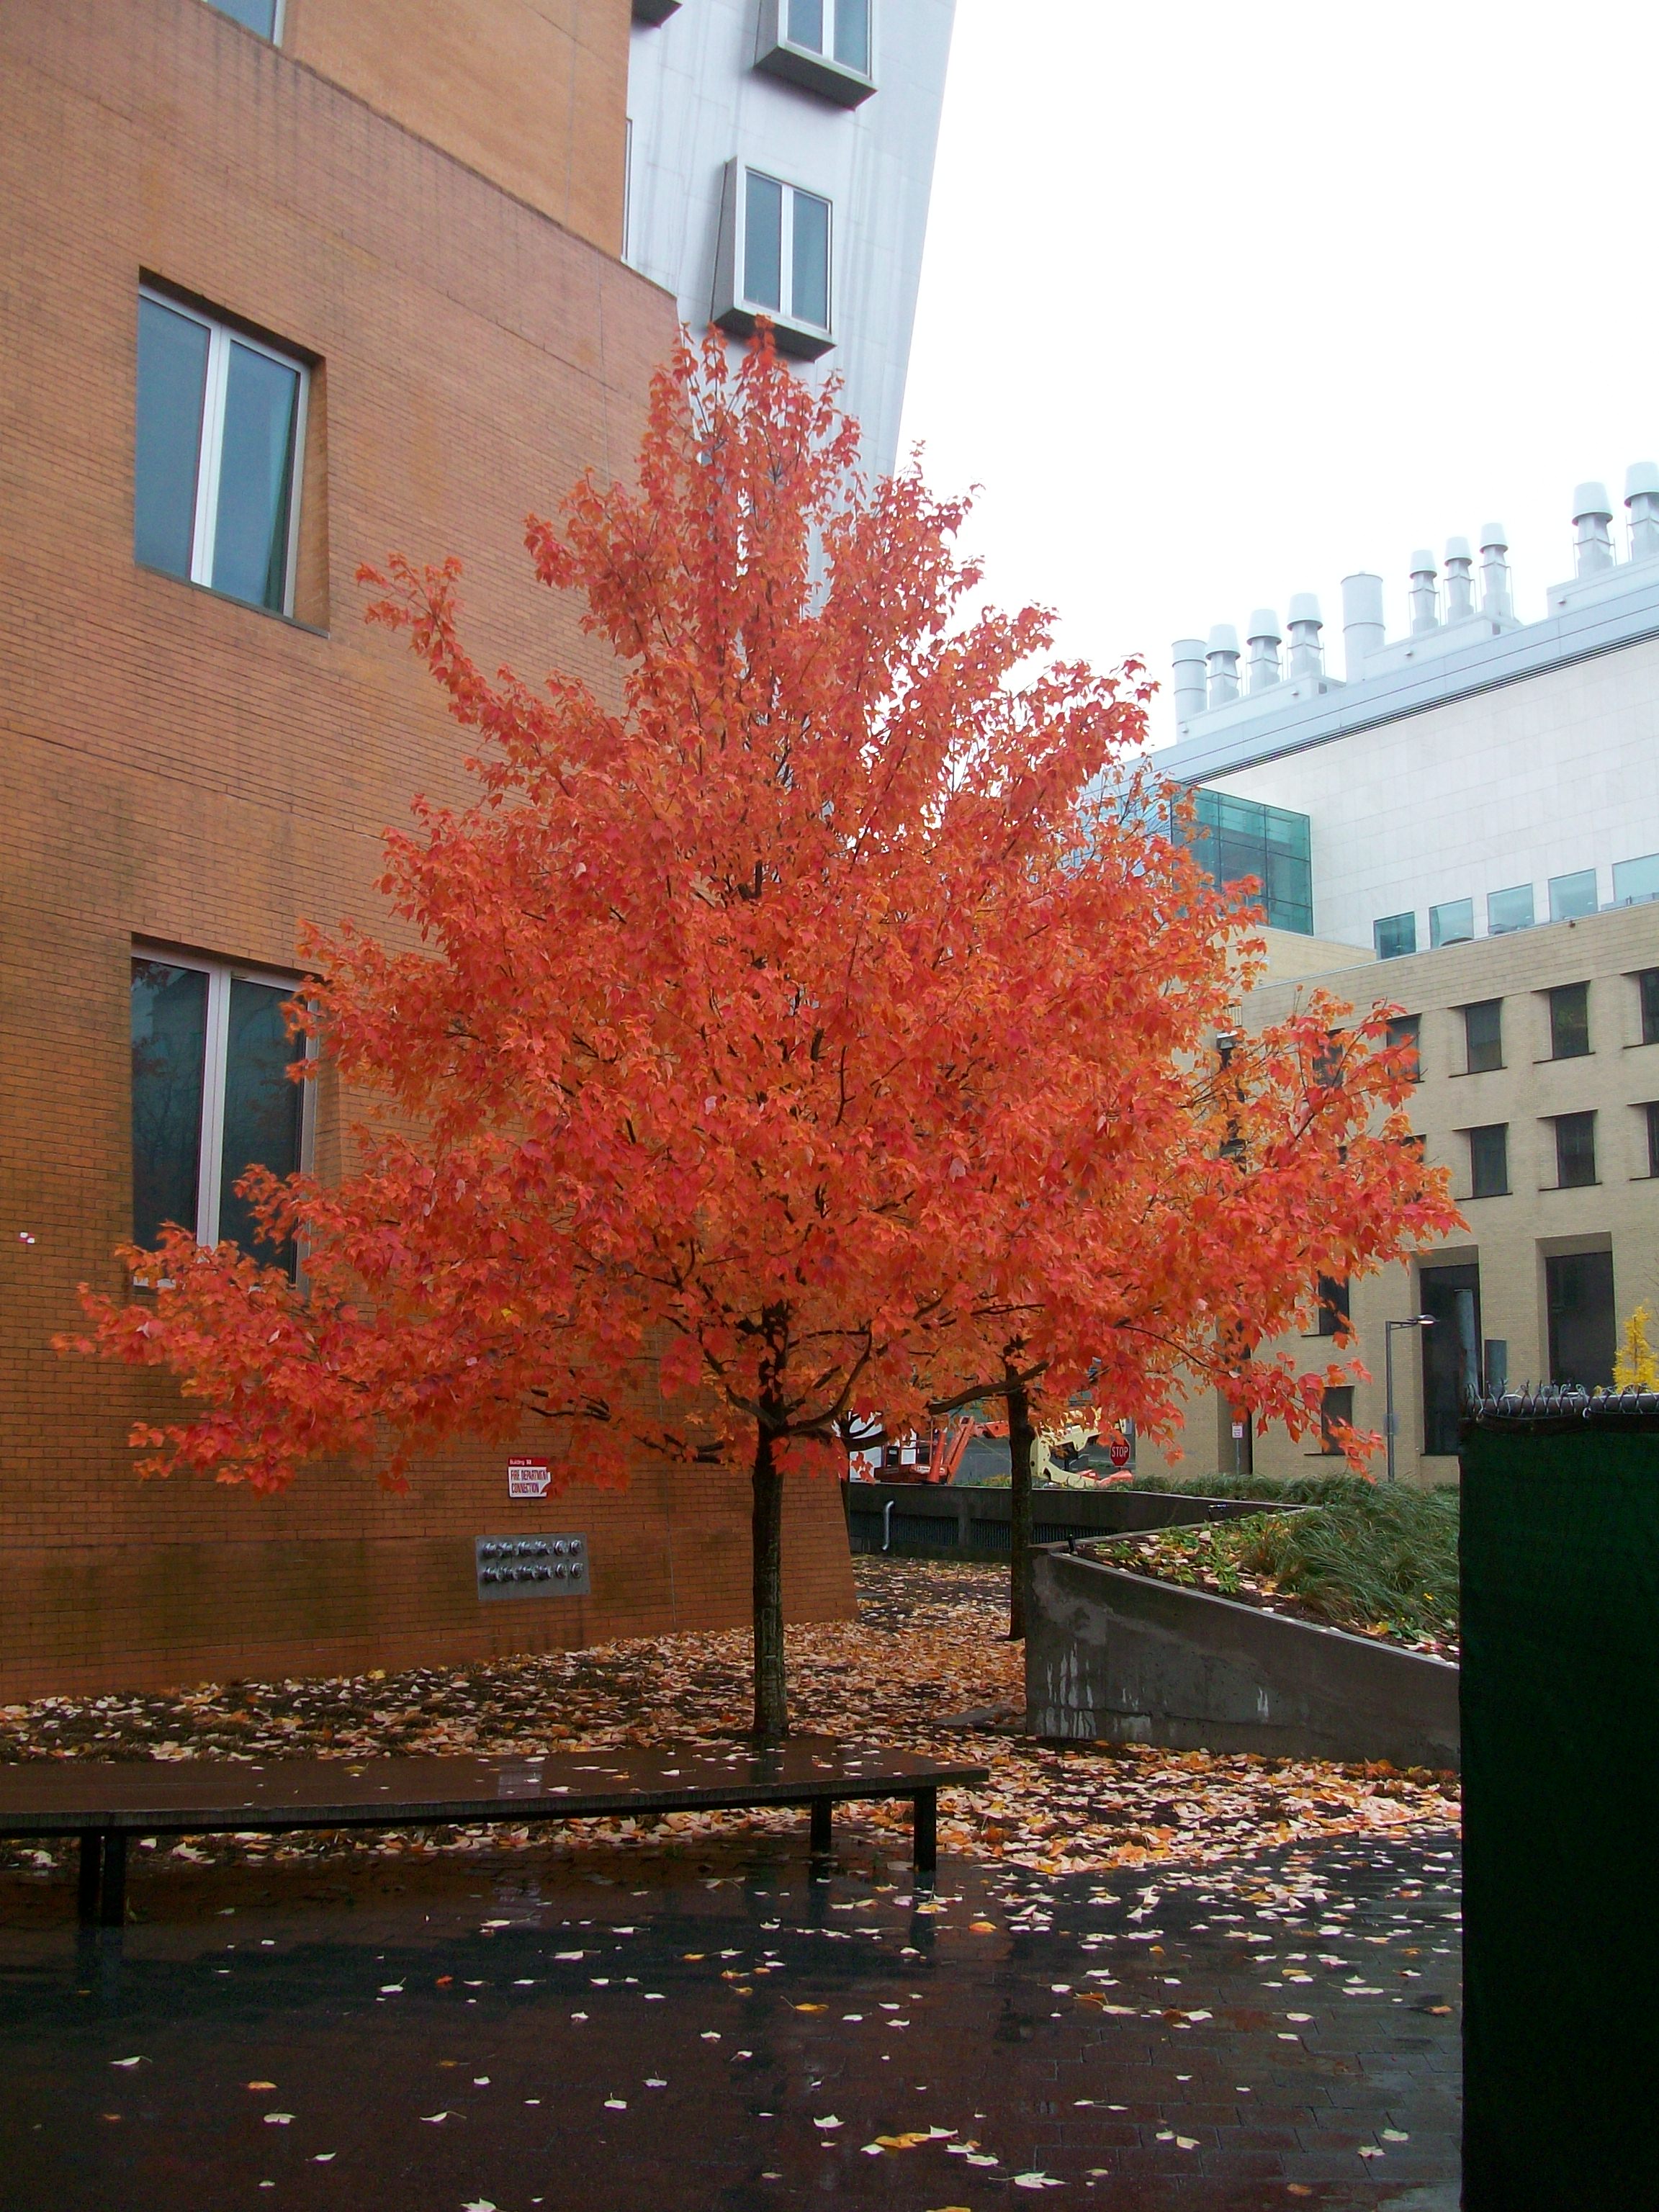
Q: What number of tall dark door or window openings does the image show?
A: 2